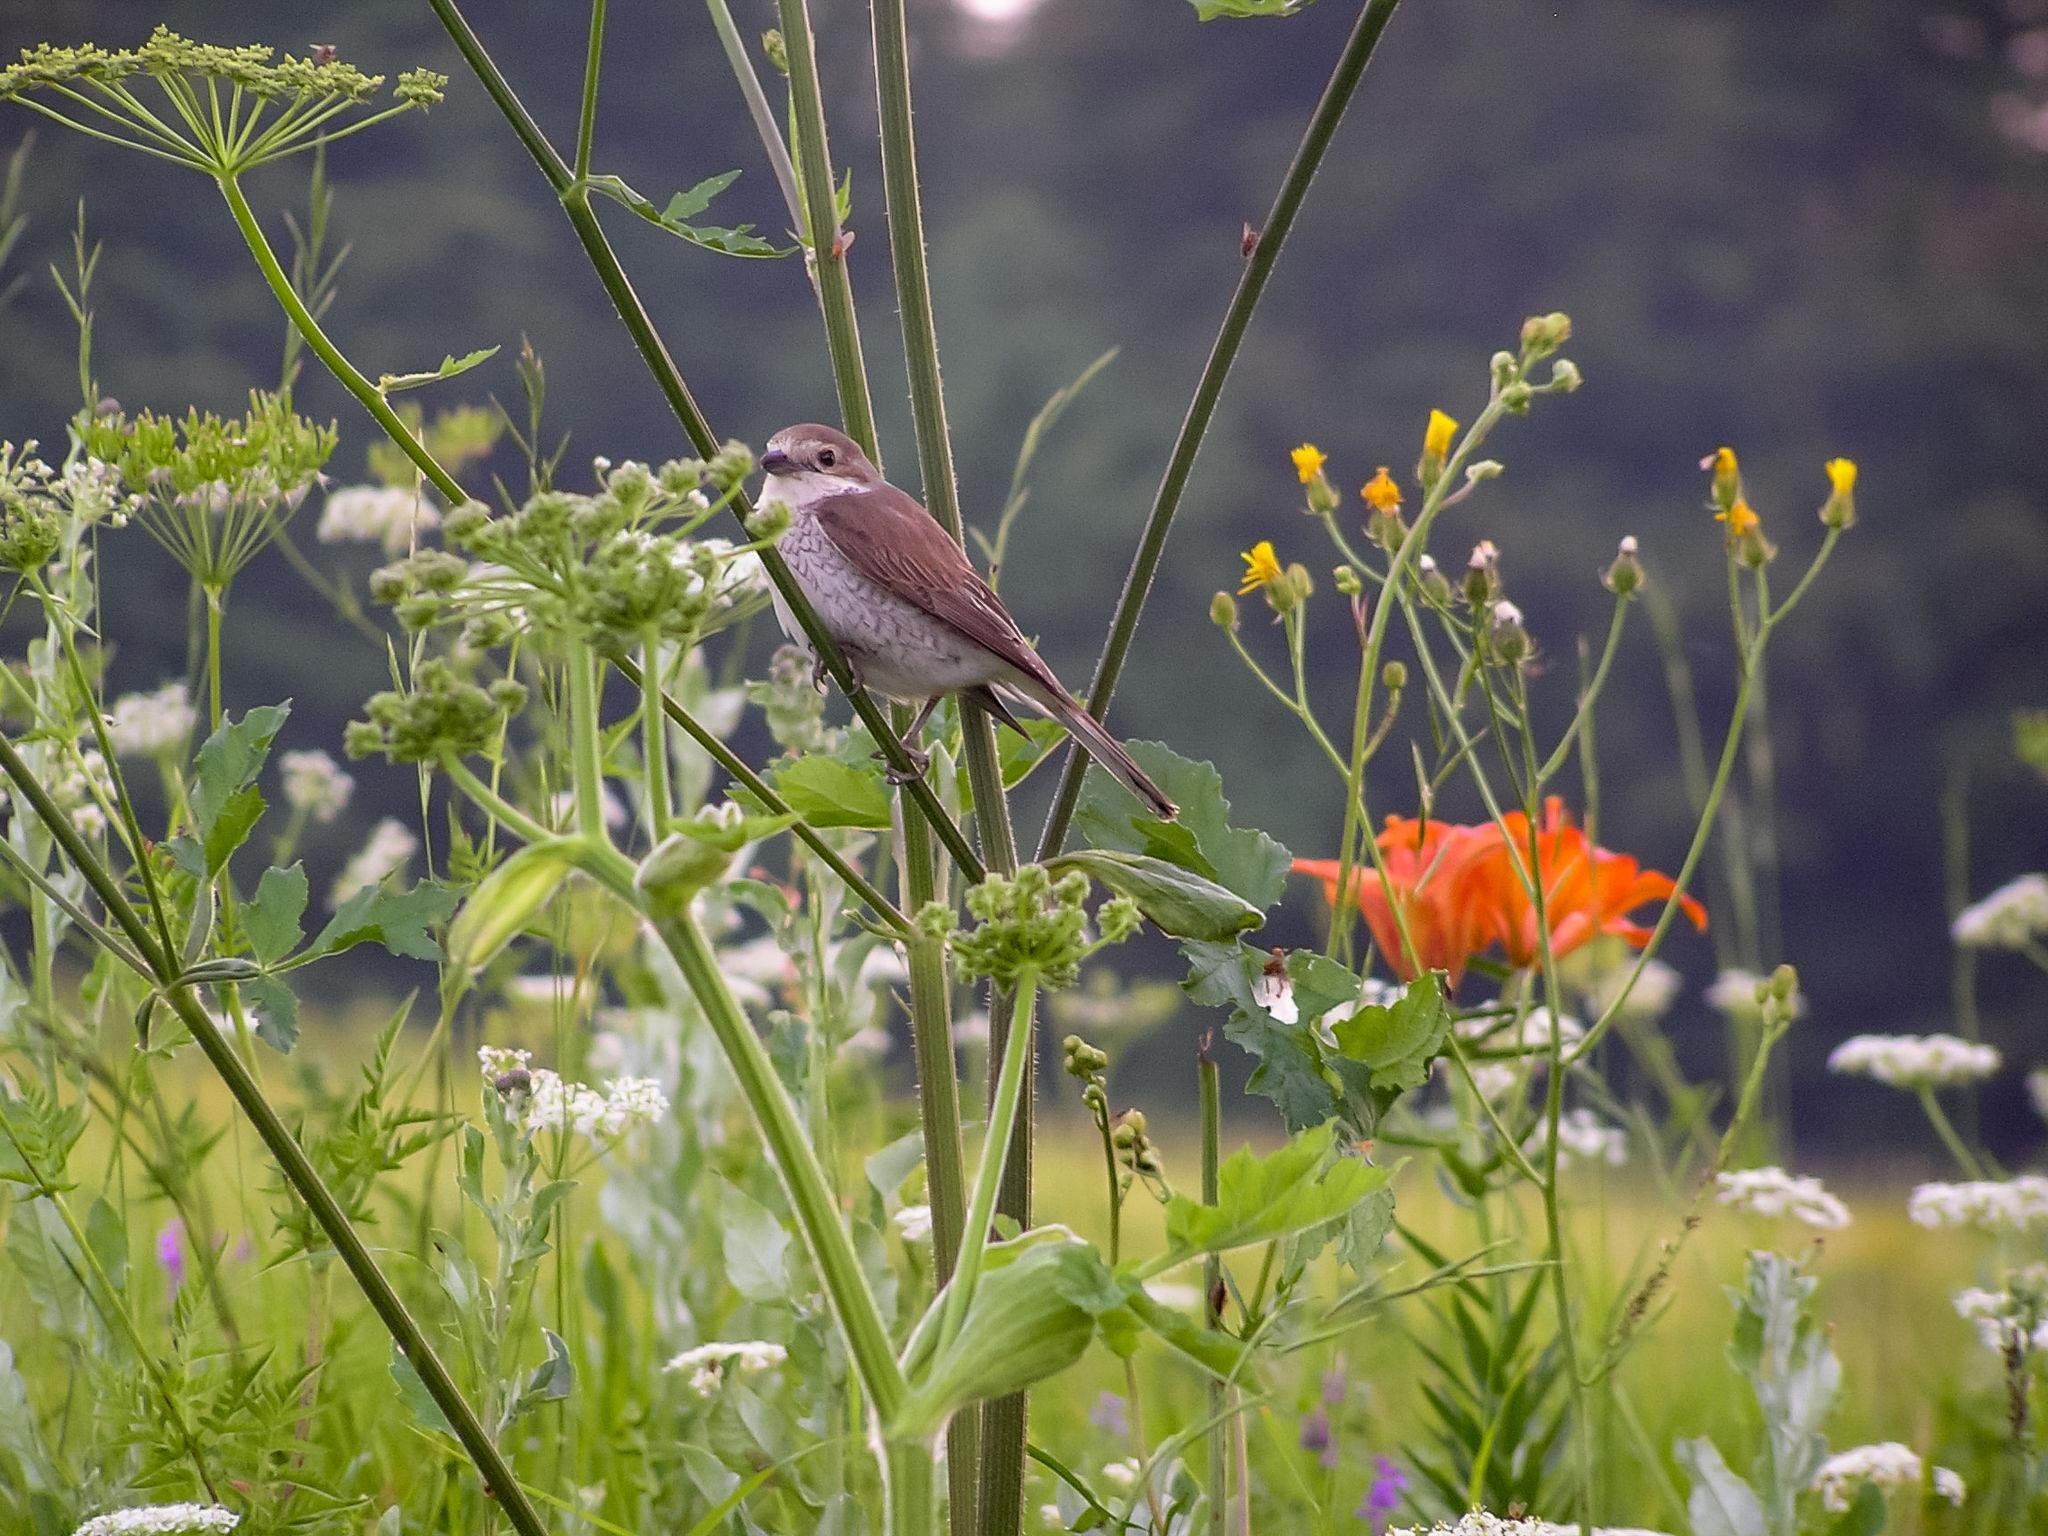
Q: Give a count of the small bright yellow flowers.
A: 7